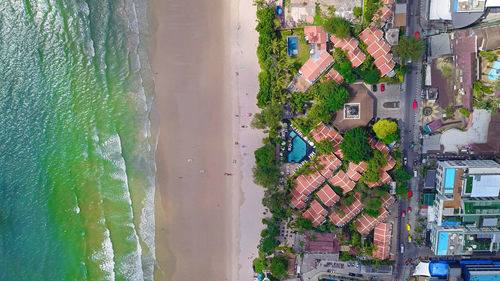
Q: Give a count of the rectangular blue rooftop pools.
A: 2